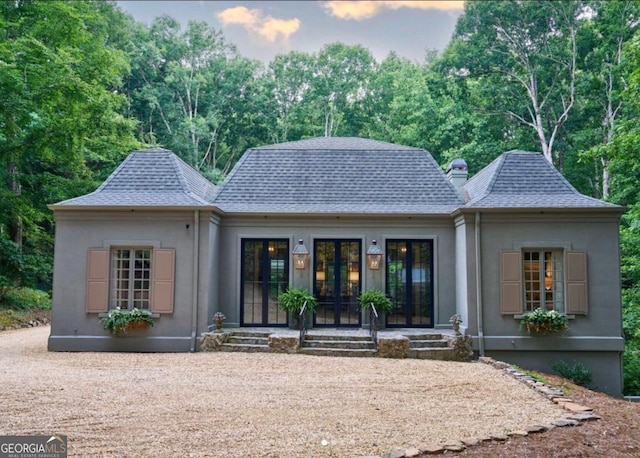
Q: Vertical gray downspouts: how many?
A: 2